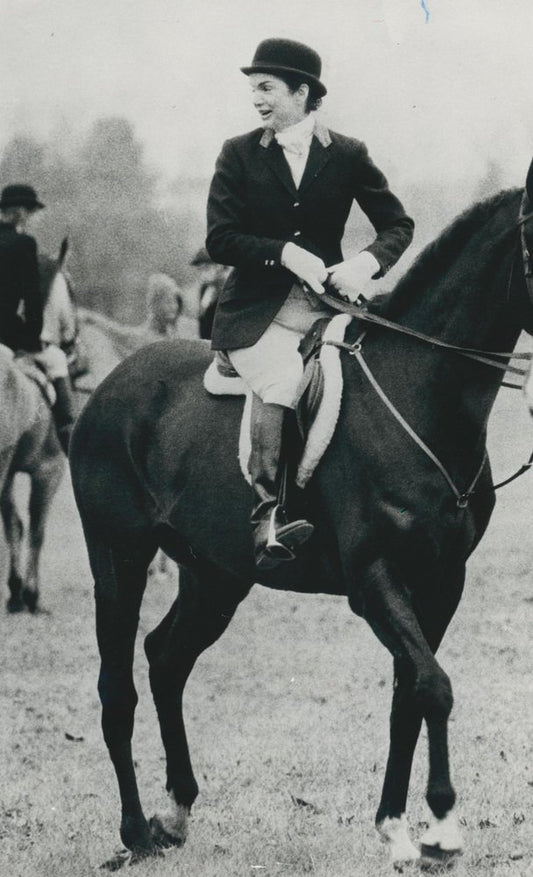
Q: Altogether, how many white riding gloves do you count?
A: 2